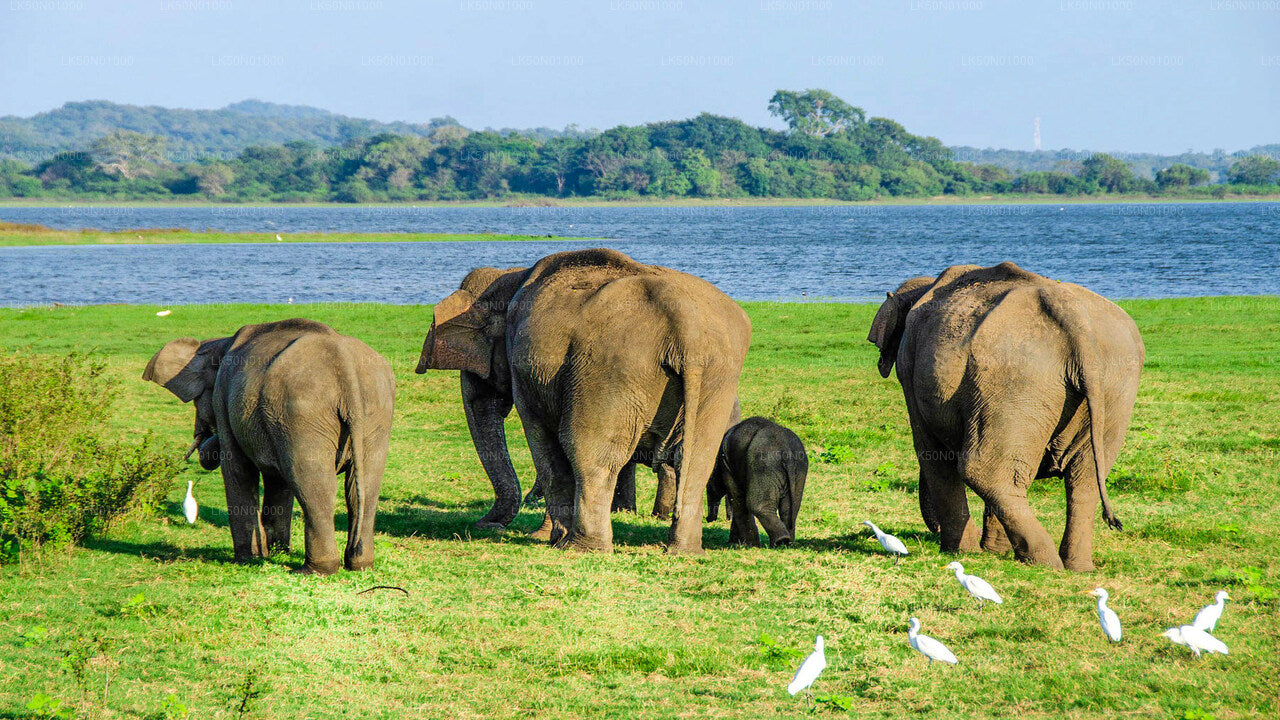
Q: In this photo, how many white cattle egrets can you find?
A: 8